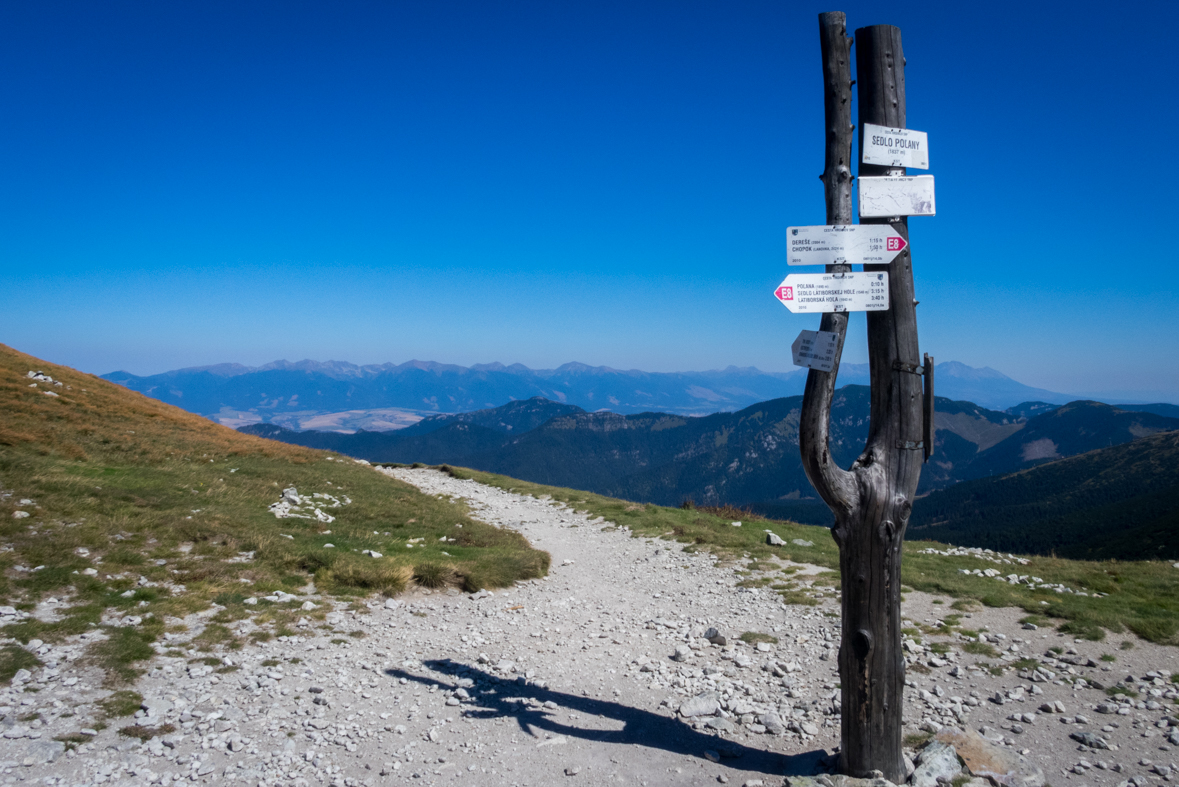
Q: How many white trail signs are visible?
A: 5